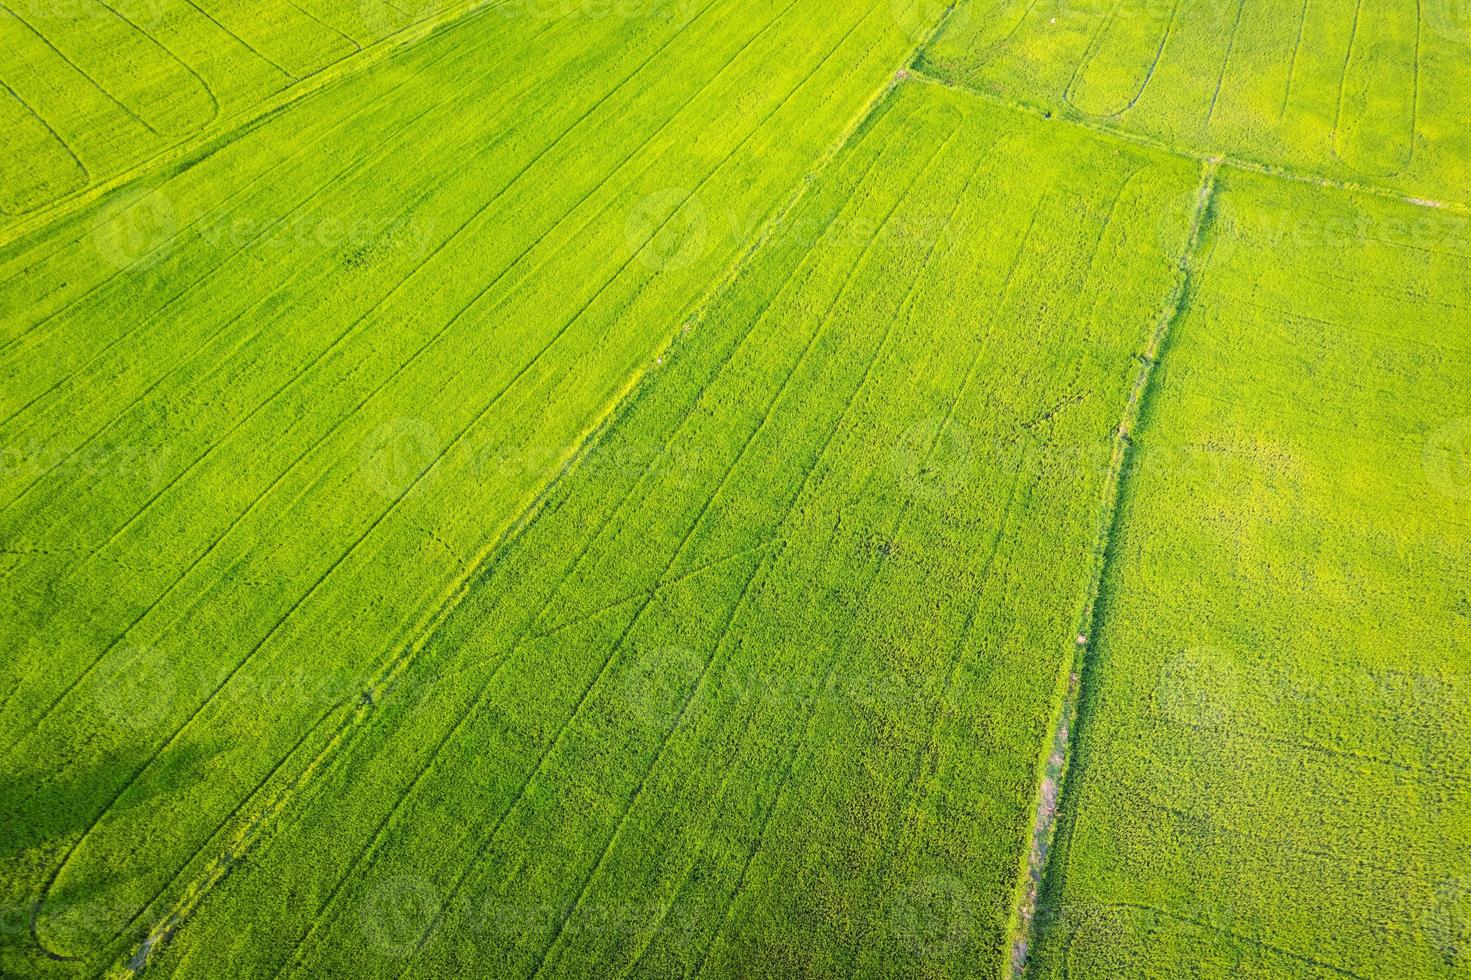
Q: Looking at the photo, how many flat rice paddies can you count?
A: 5